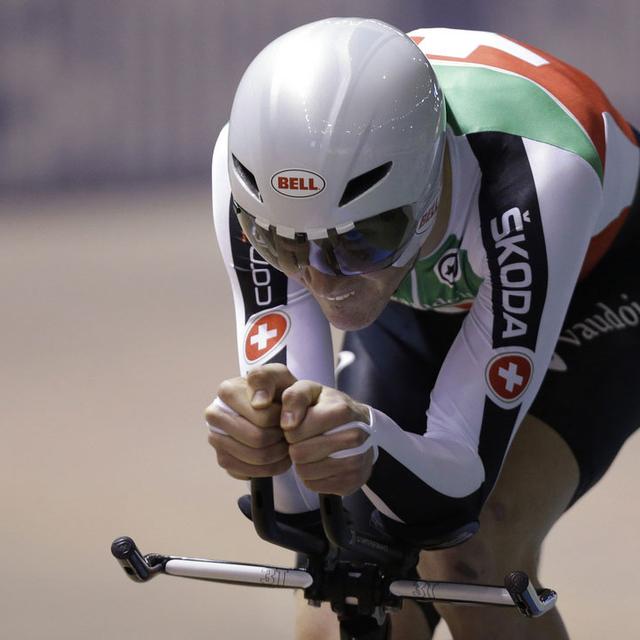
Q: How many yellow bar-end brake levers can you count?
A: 0